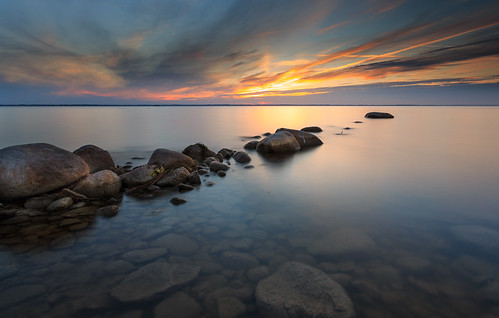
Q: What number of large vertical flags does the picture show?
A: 0